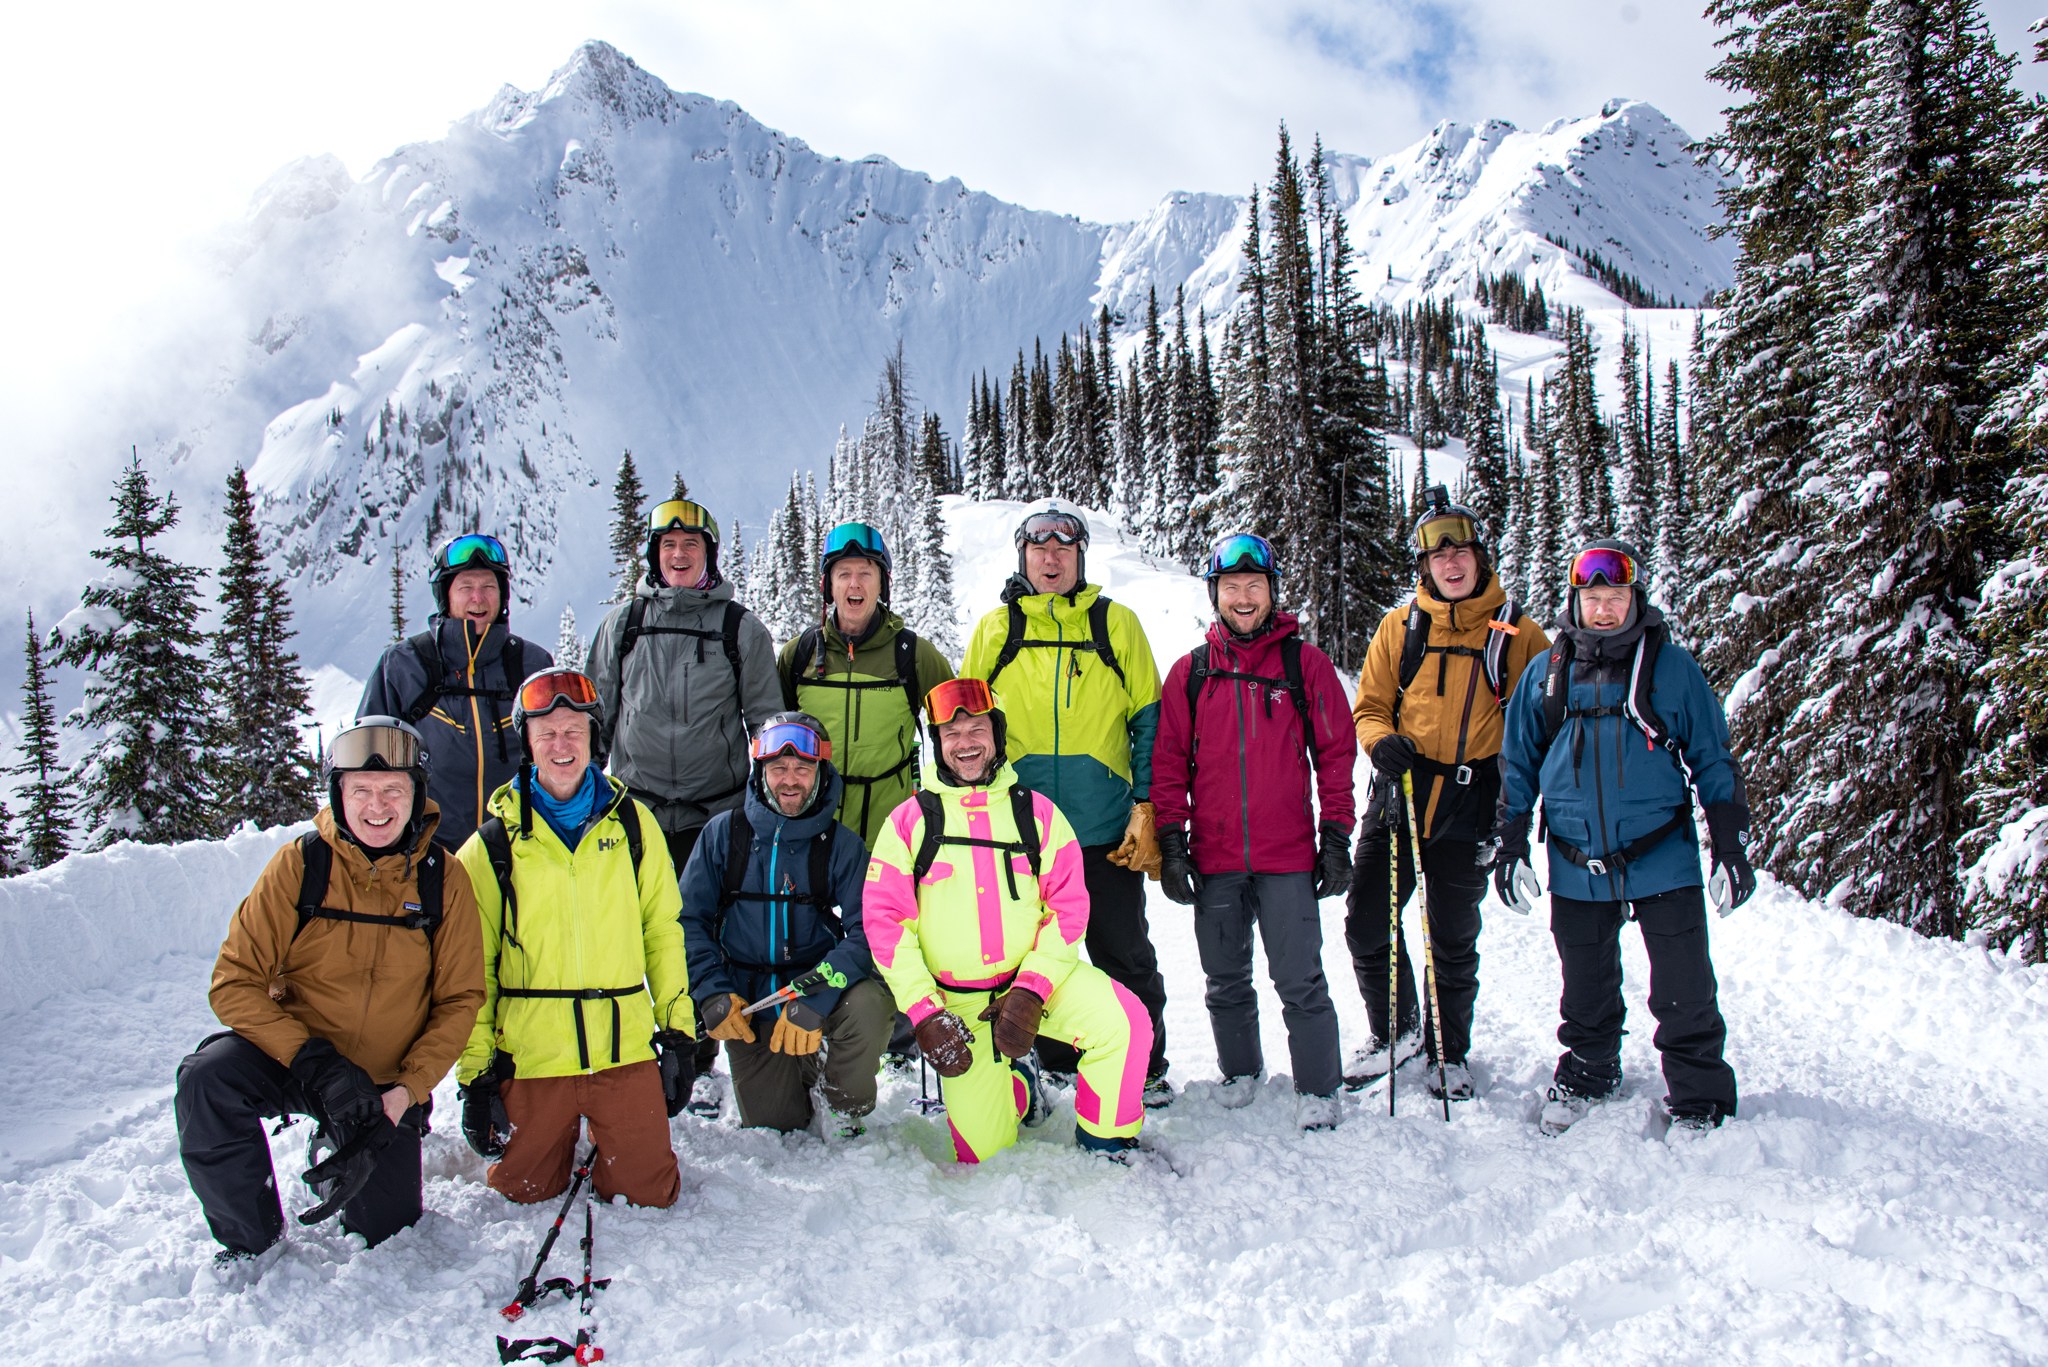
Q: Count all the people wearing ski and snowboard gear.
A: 11